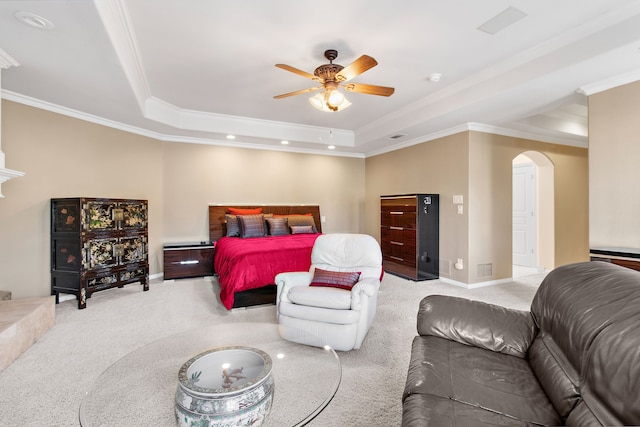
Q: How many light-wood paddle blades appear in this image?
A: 4